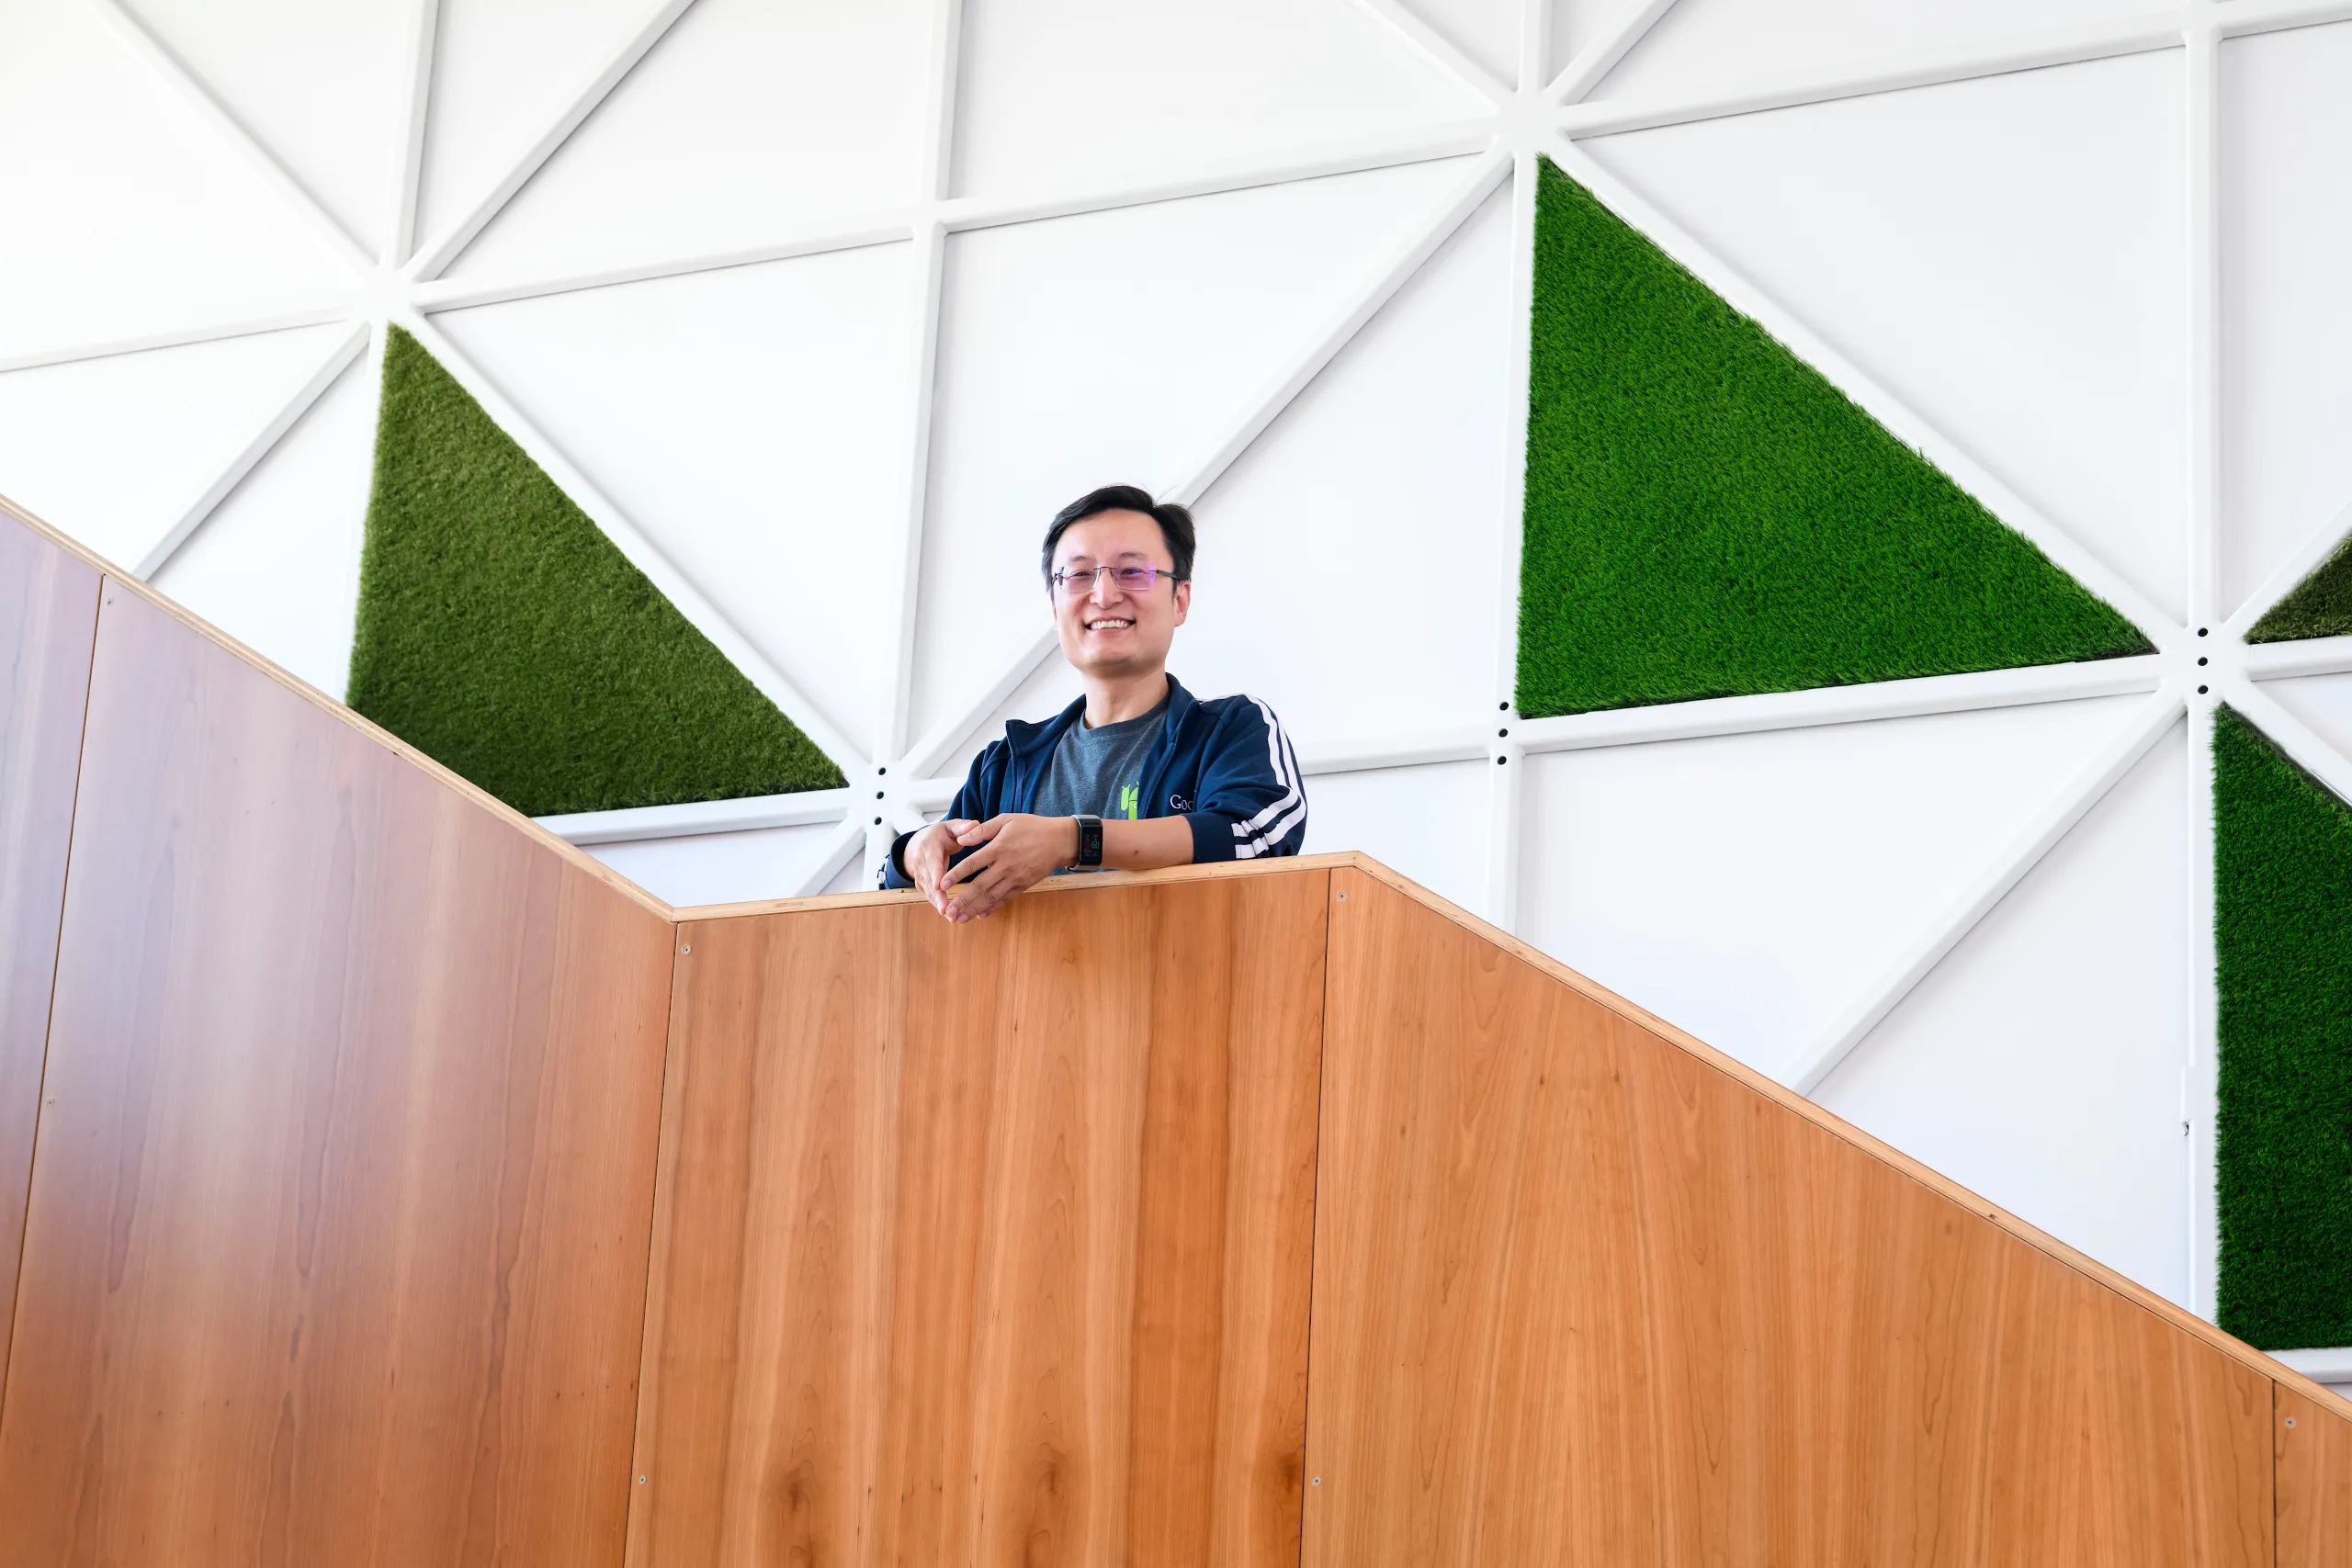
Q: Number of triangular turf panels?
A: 4